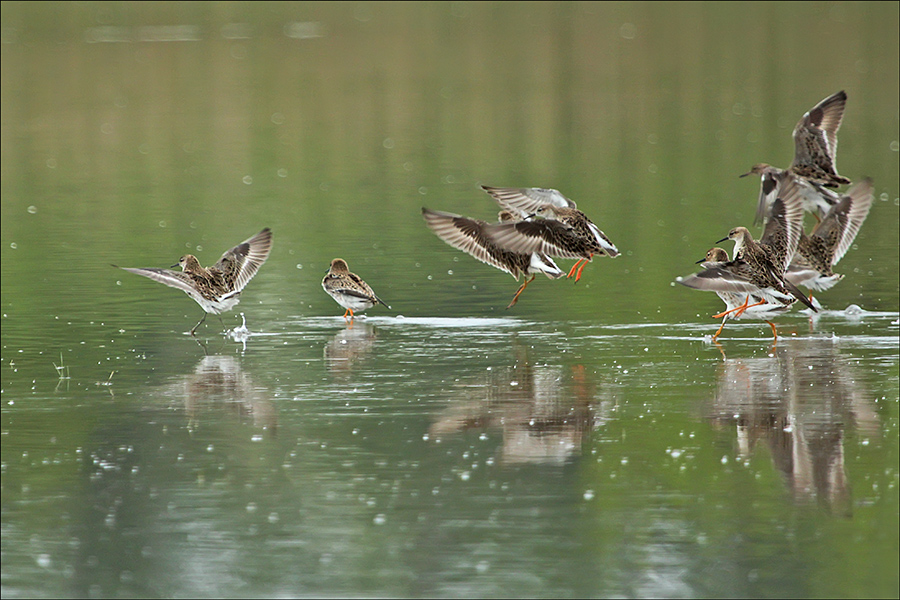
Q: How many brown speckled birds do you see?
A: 8